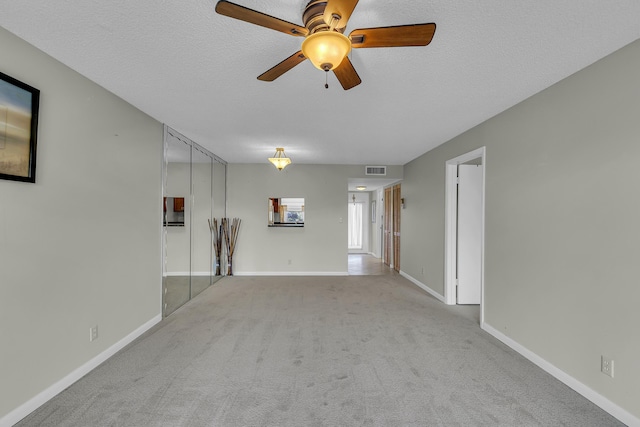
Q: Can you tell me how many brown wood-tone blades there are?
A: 5